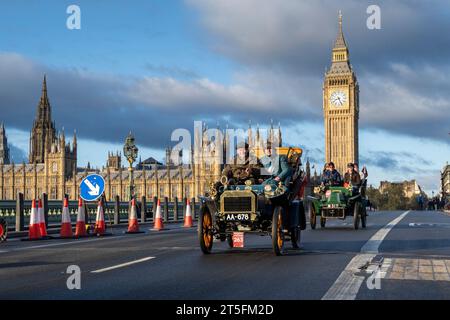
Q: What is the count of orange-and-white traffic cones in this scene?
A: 8